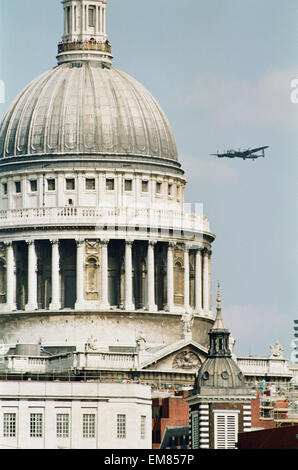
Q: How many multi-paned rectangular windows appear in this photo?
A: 6